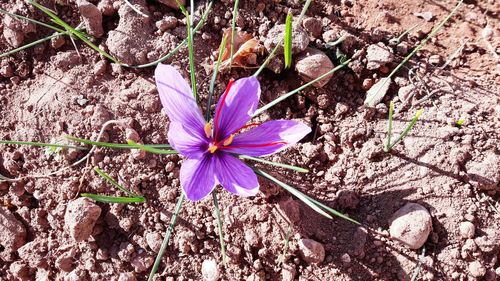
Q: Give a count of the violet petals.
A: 6